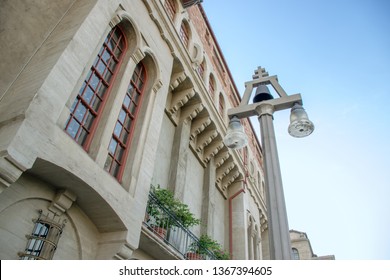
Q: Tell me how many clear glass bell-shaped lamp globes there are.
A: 2